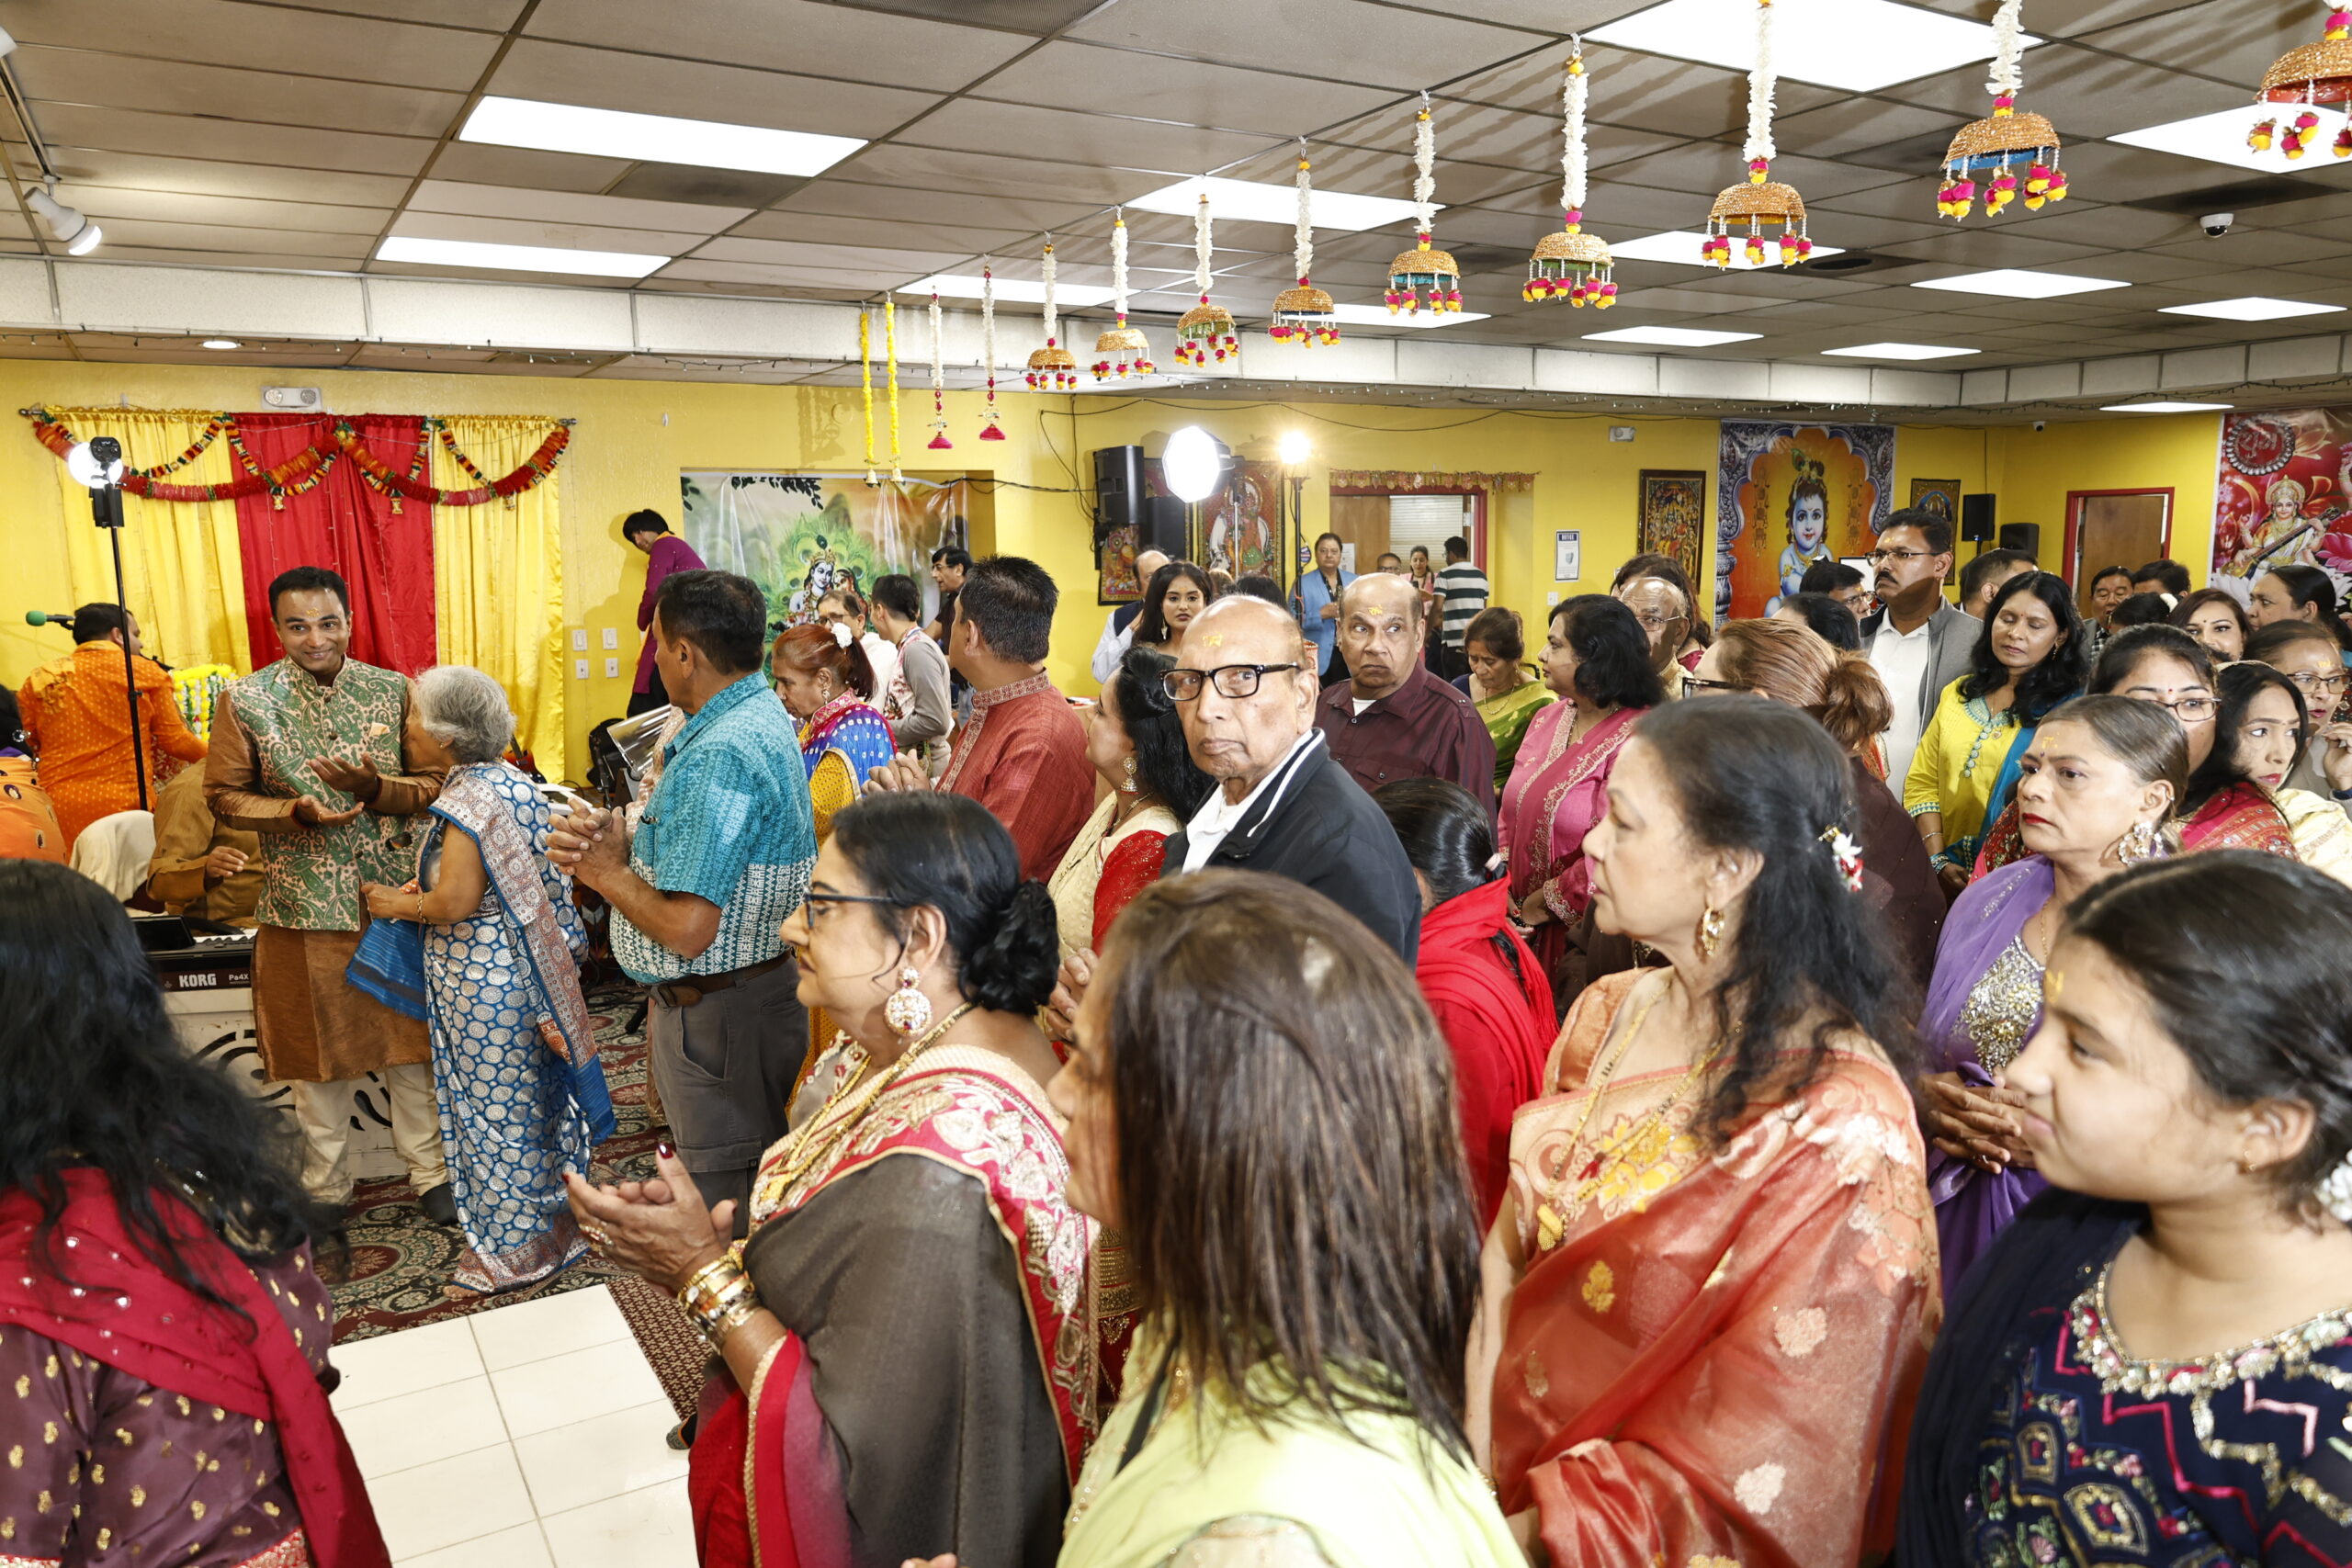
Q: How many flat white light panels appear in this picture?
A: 13